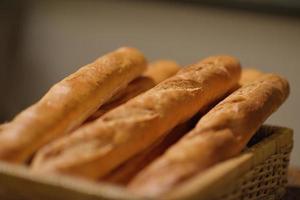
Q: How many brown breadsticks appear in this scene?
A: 5